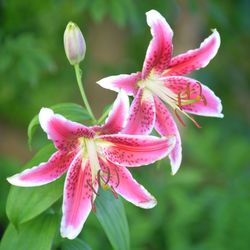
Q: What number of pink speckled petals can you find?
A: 12